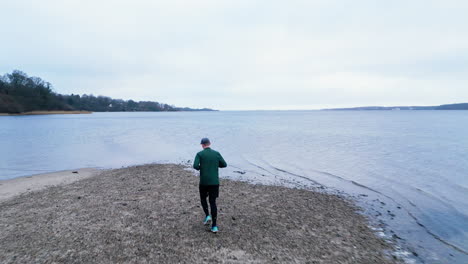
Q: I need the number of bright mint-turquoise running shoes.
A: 2